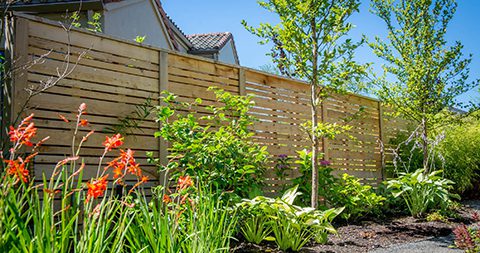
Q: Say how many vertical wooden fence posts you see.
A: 5